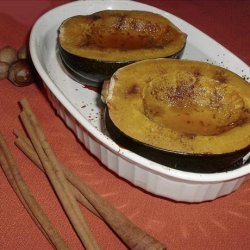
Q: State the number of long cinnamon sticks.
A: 3